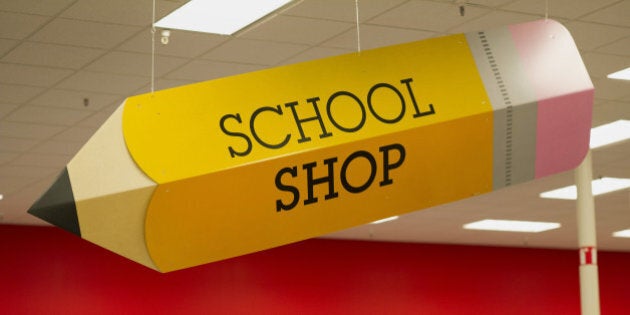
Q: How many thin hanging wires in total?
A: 3